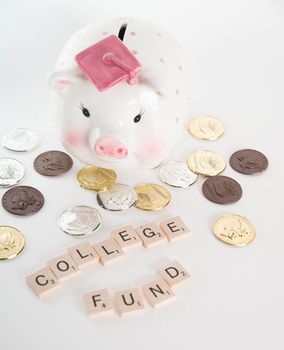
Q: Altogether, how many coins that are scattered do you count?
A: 15